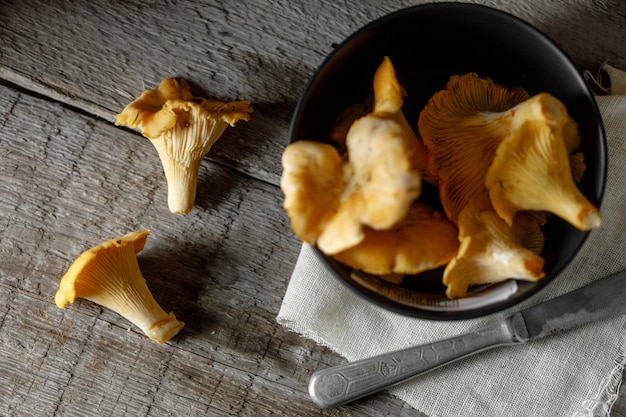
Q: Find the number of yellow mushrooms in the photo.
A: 8